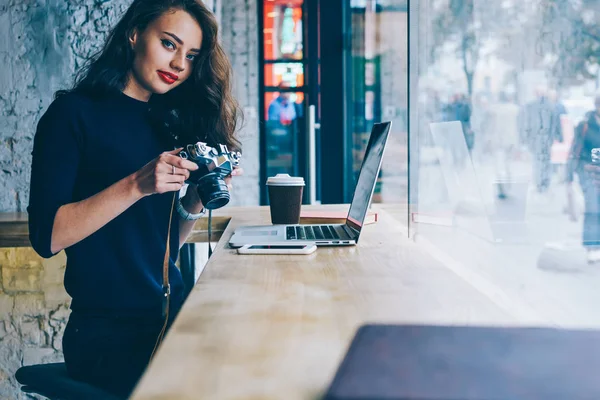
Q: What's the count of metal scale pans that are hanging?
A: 0